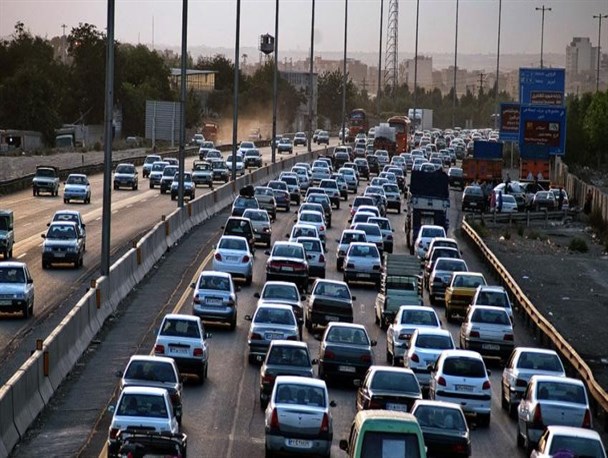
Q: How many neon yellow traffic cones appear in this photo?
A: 0